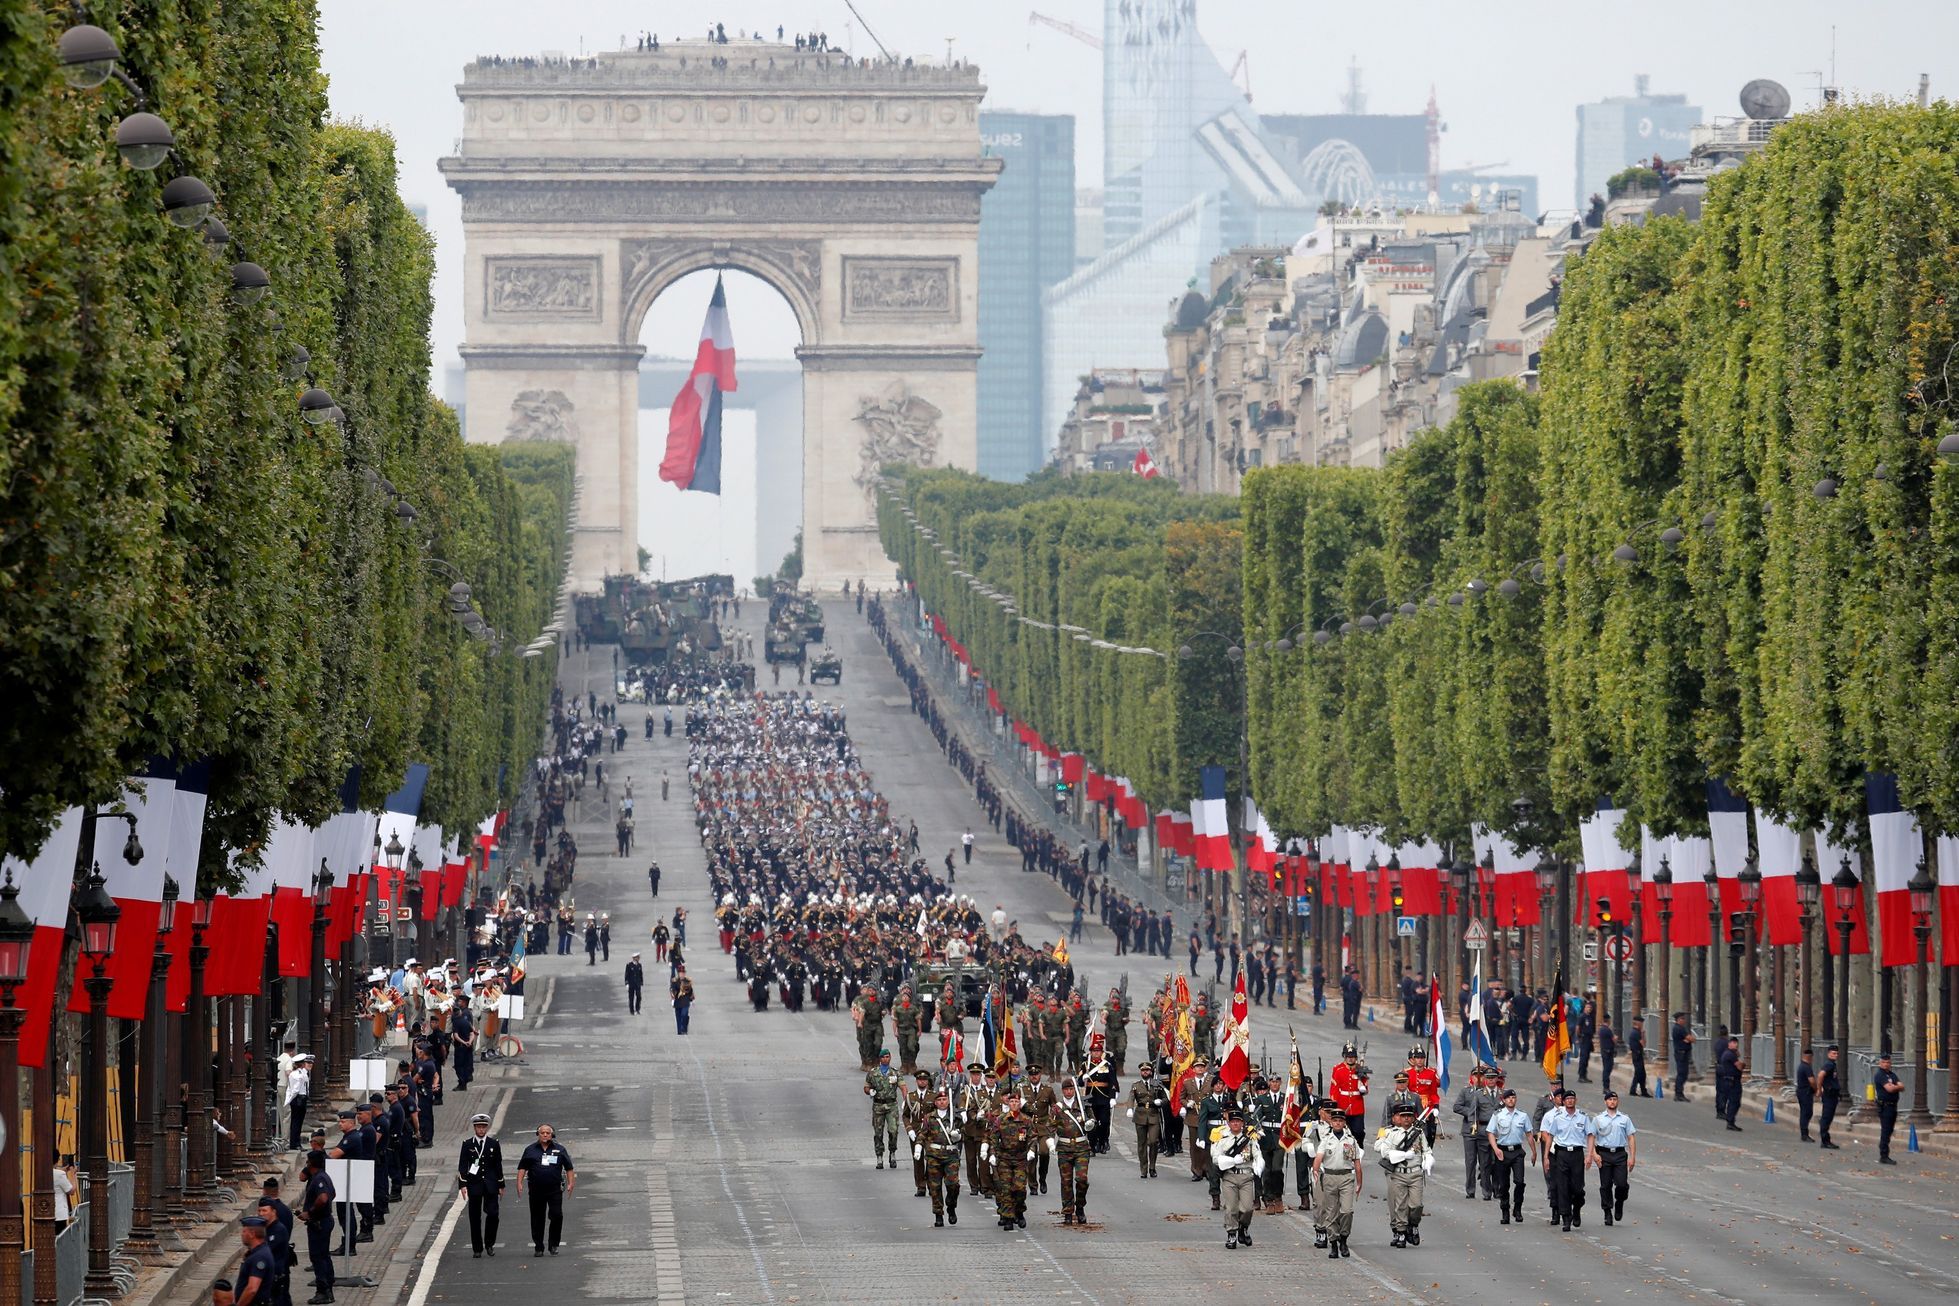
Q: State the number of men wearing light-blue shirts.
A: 4